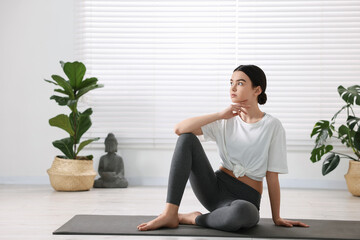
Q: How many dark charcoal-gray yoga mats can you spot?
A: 1